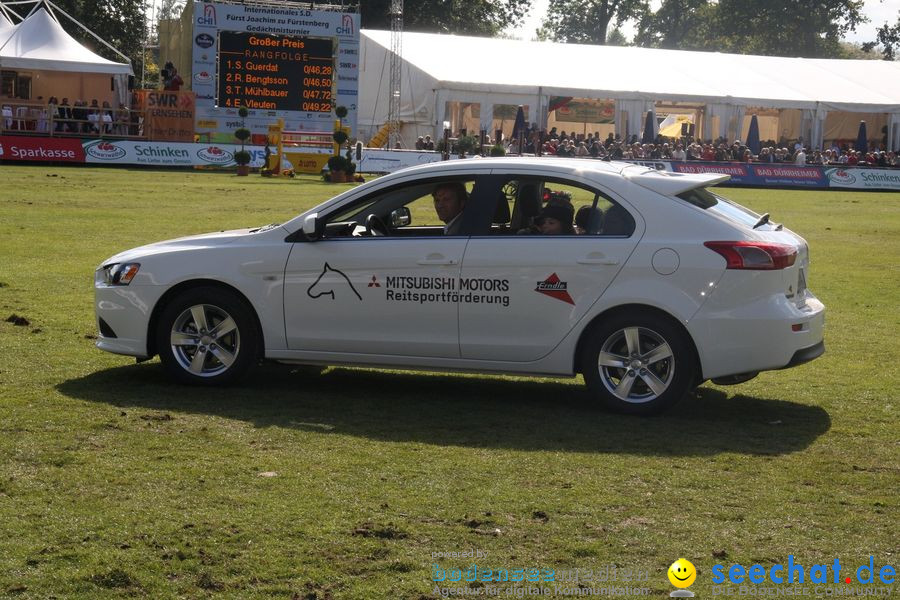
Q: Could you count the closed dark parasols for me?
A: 4